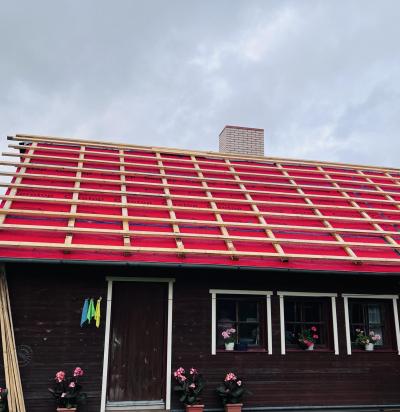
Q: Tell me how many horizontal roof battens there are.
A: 11